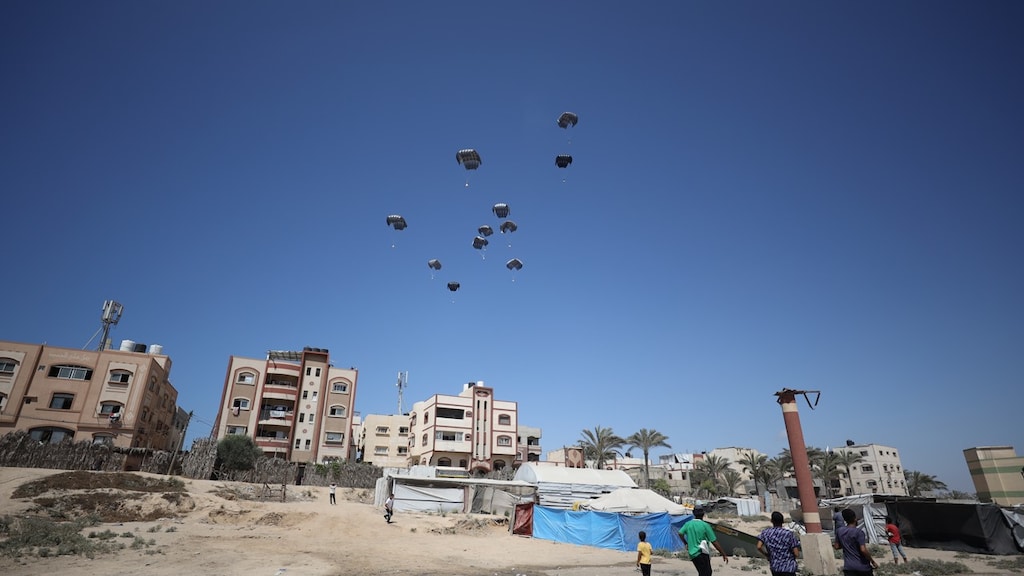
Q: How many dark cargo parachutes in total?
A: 11